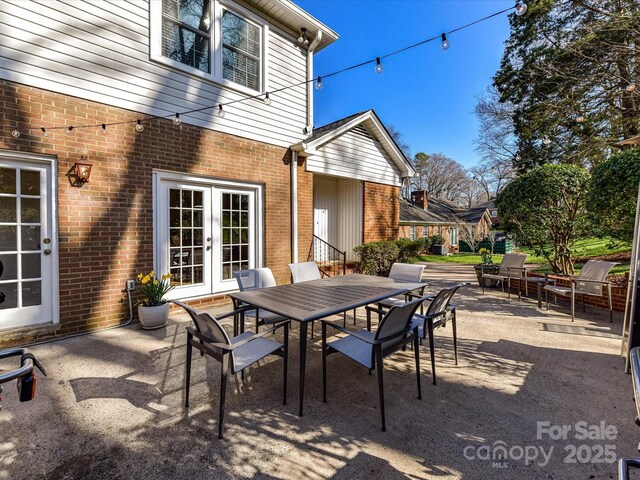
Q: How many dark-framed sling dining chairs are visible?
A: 6